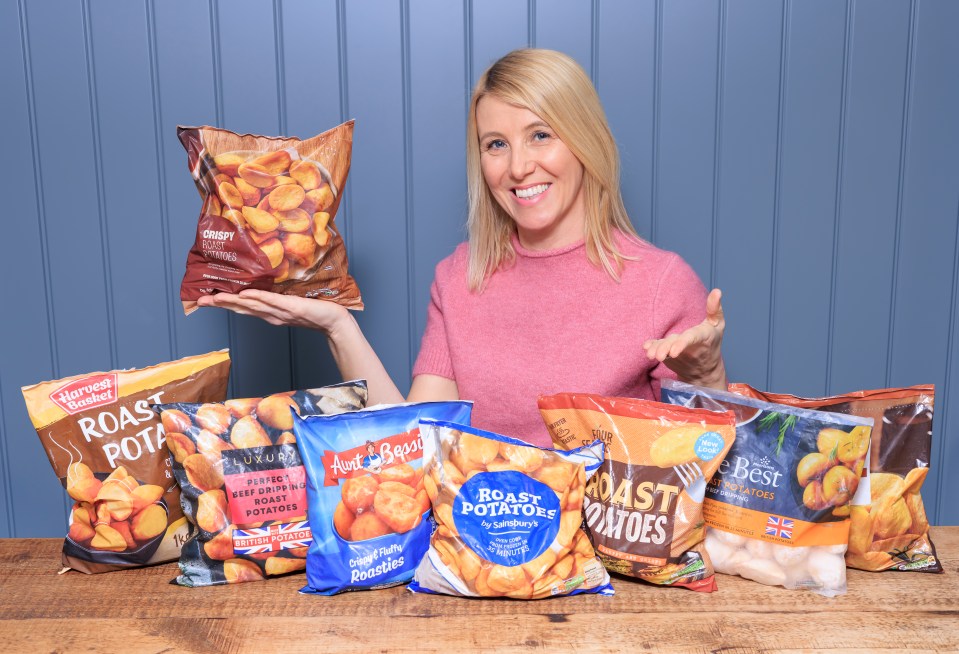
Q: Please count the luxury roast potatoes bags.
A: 1